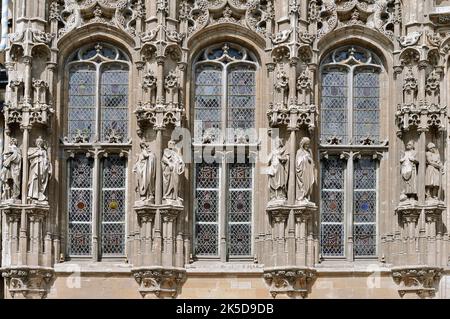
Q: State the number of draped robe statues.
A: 8